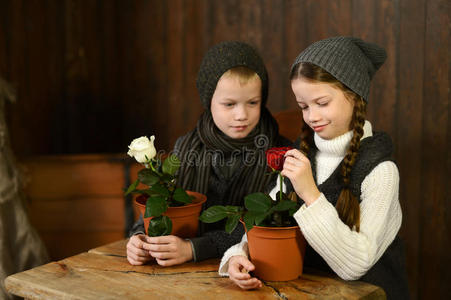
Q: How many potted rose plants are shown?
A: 2